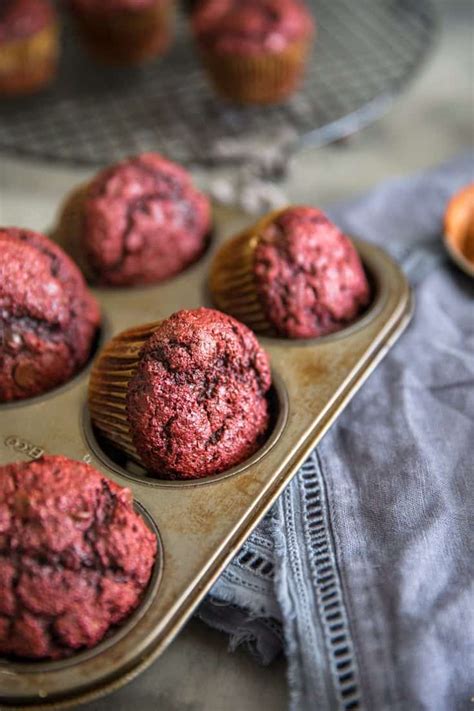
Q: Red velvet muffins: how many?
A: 8